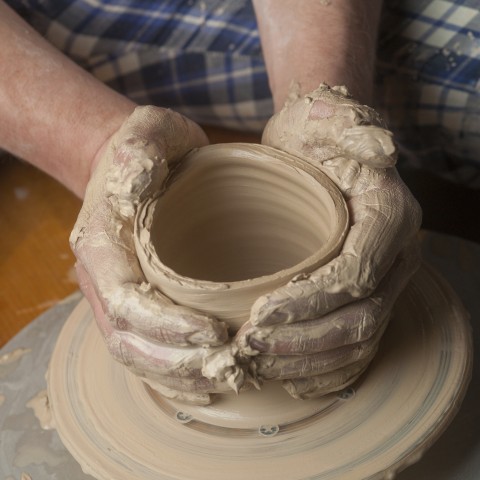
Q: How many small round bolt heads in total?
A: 3